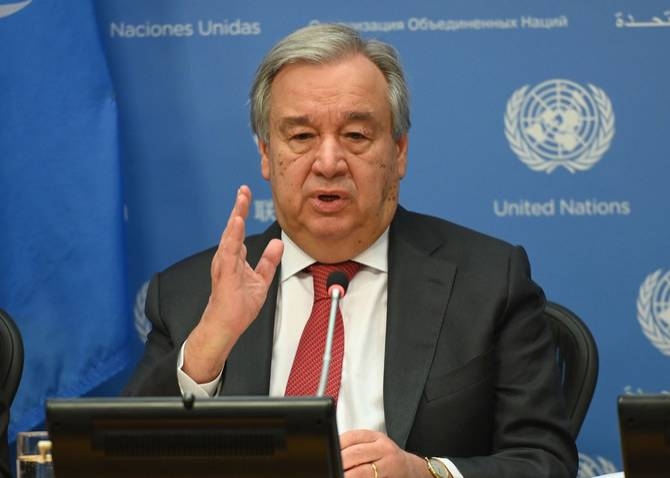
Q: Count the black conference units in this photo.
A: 2